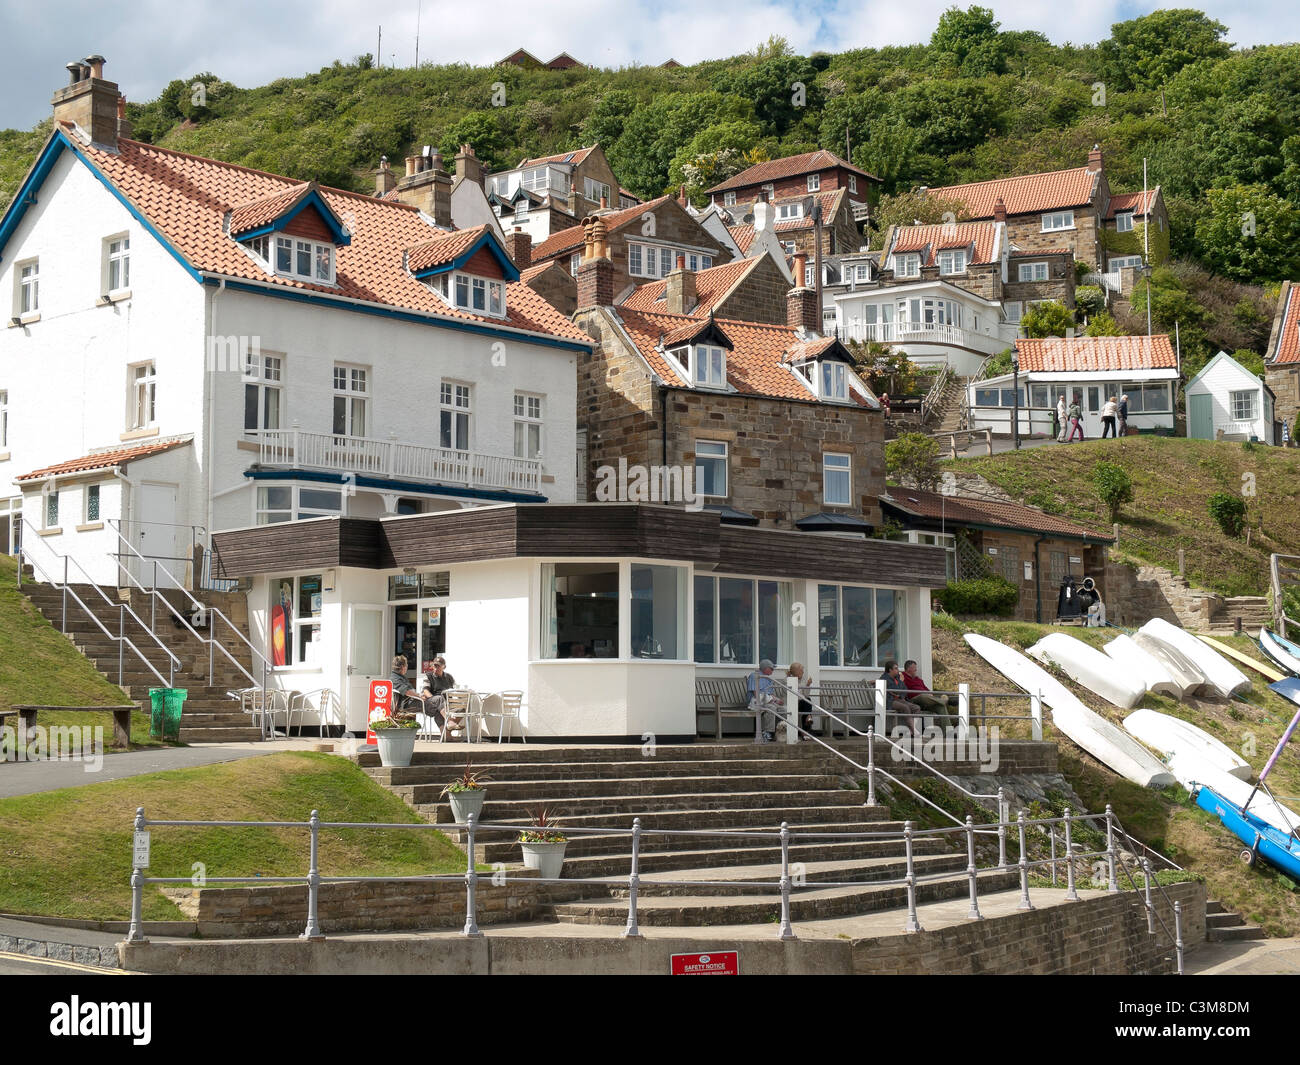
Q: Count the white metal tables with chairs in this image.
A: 2